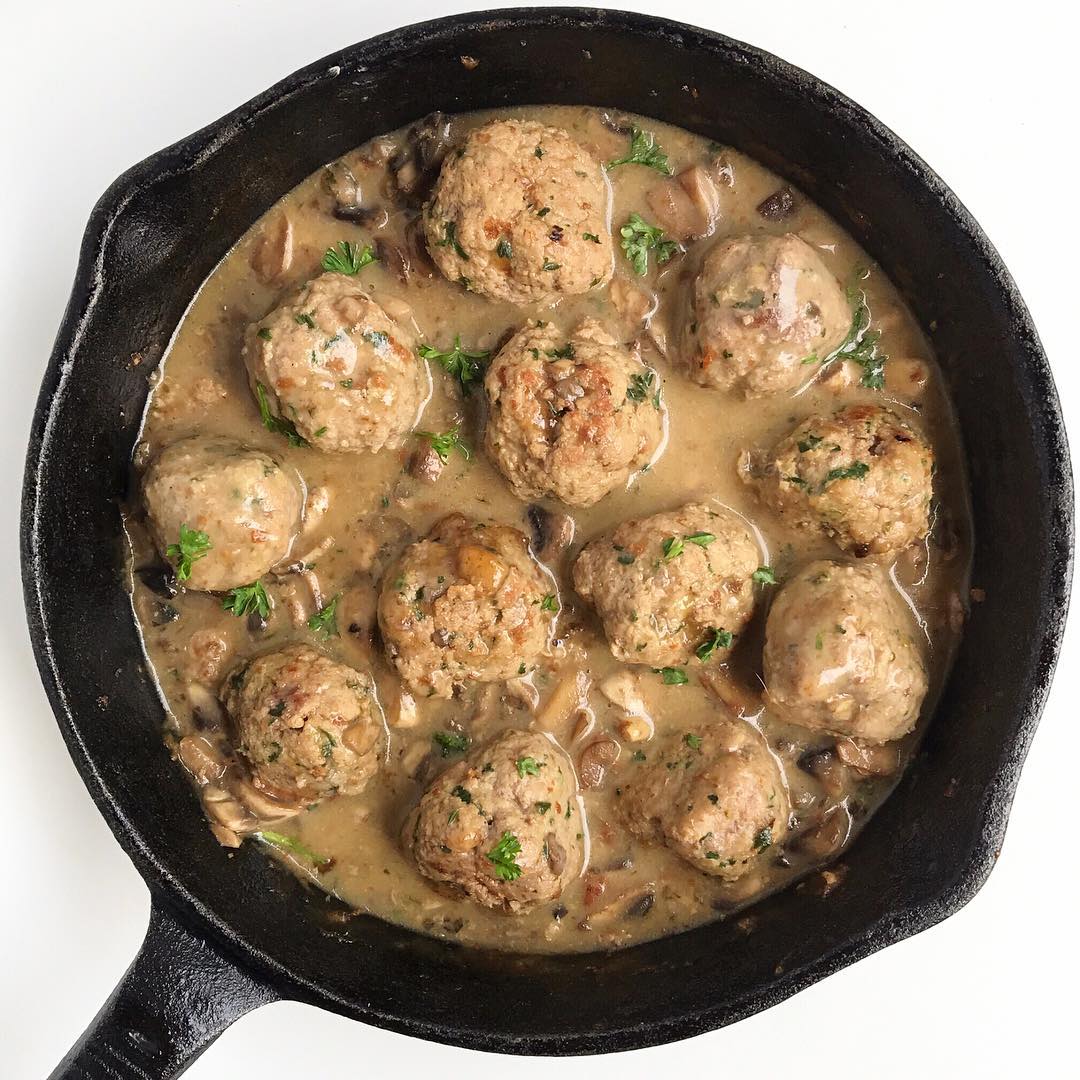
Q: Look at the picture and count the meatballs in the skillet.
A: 12